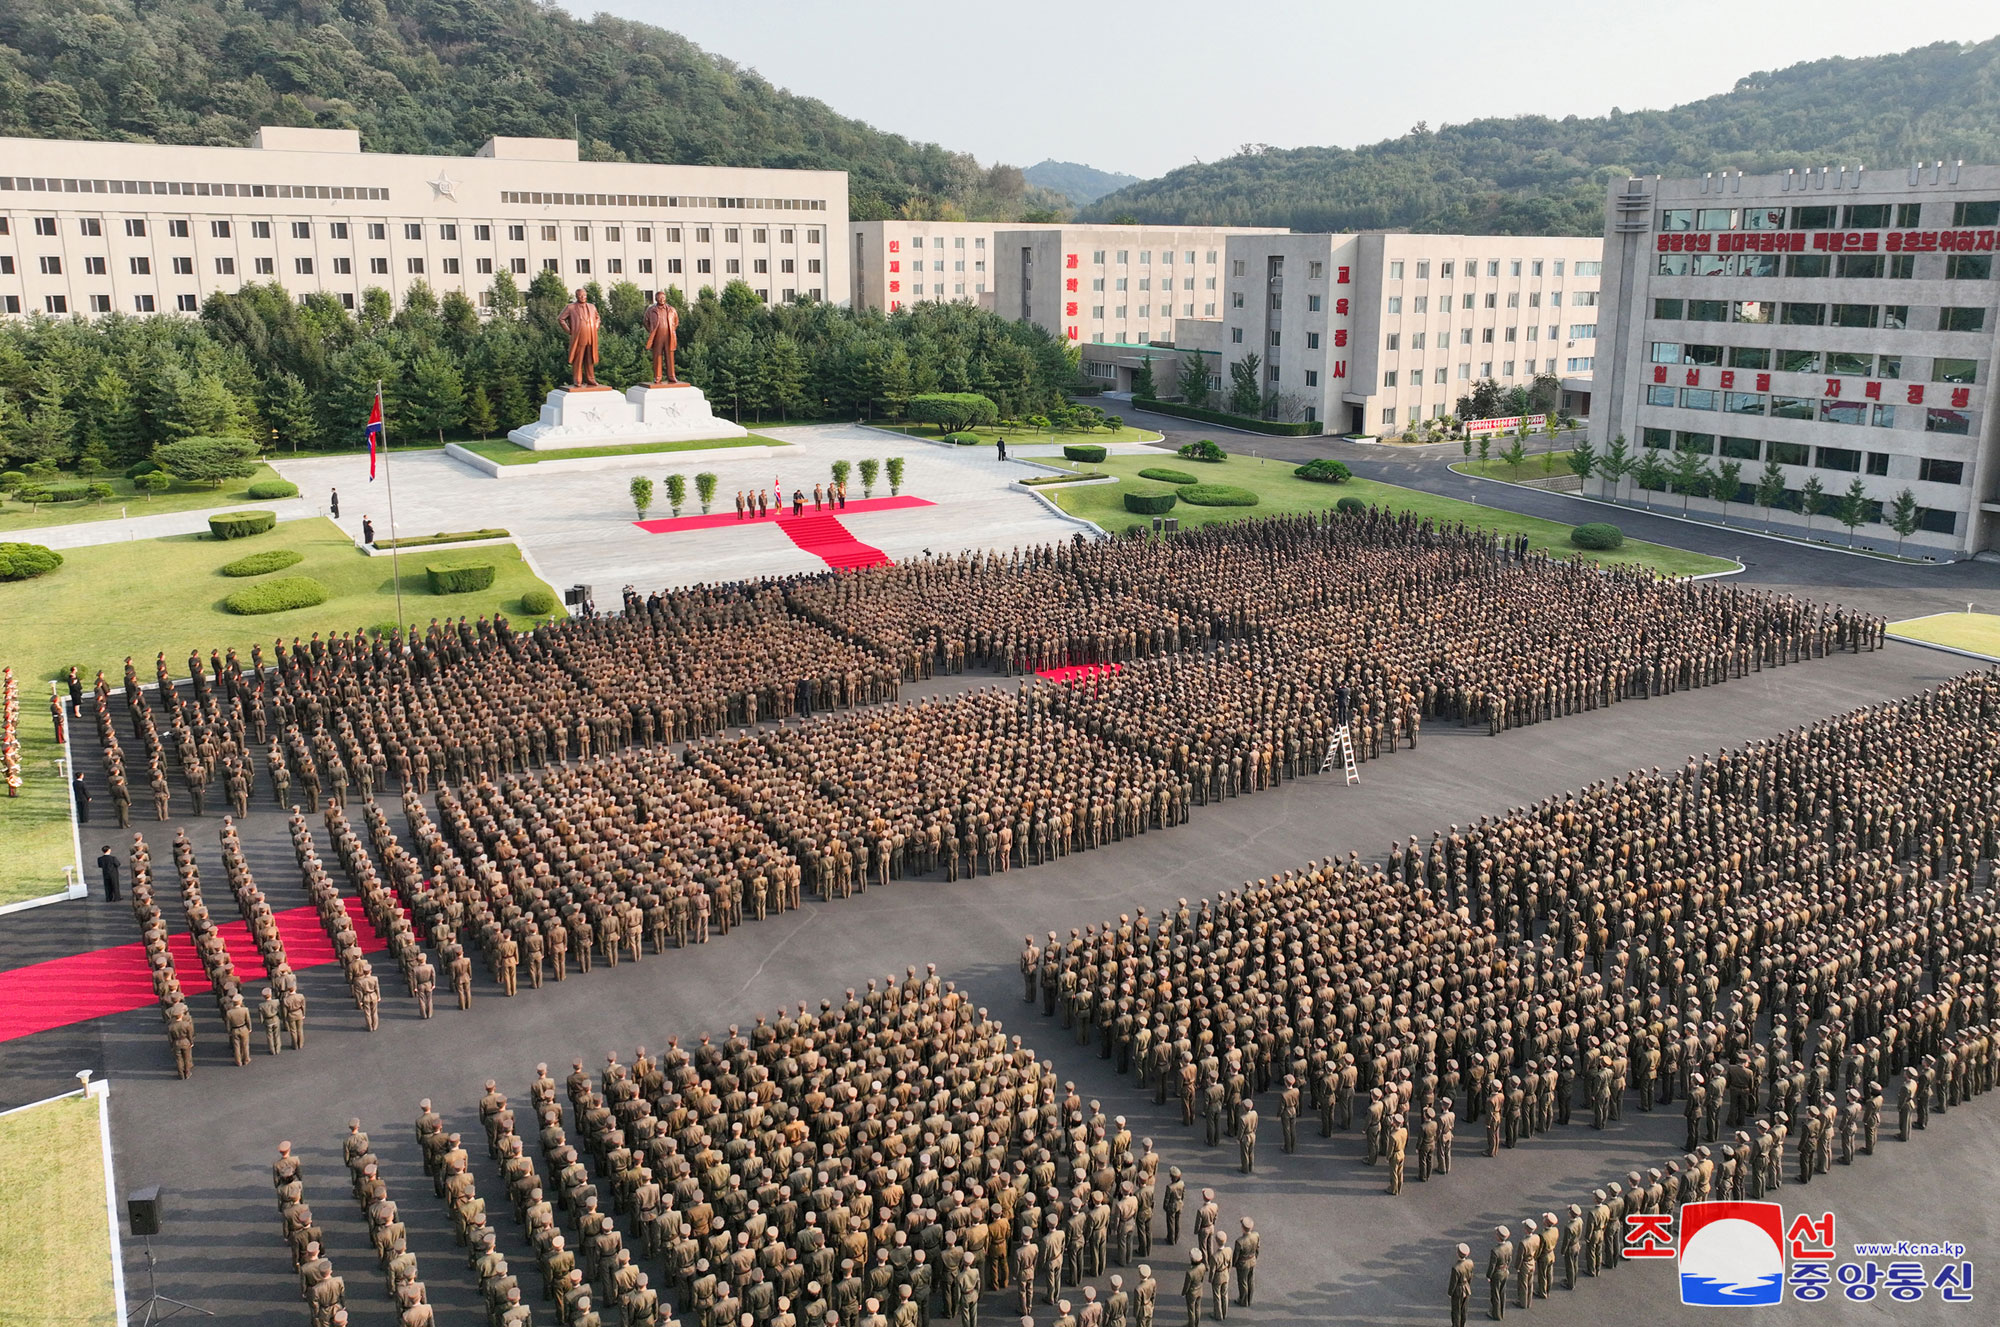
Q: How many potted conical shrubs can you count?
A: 6